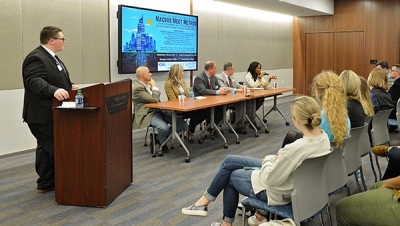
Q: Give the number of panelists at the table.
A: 5